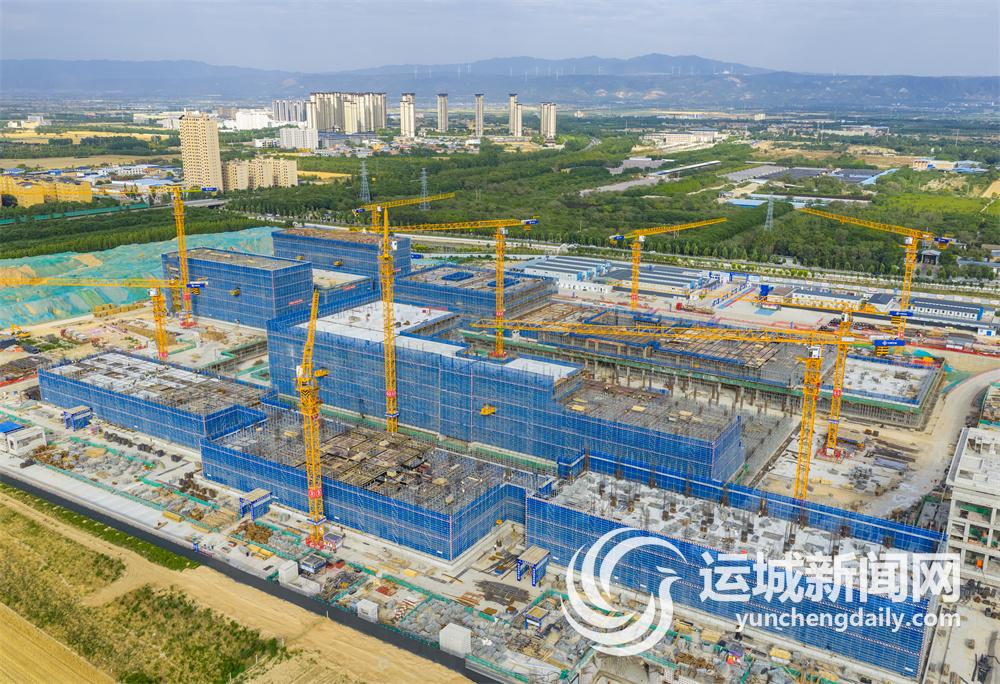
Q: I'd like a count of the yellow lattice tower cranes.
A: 10